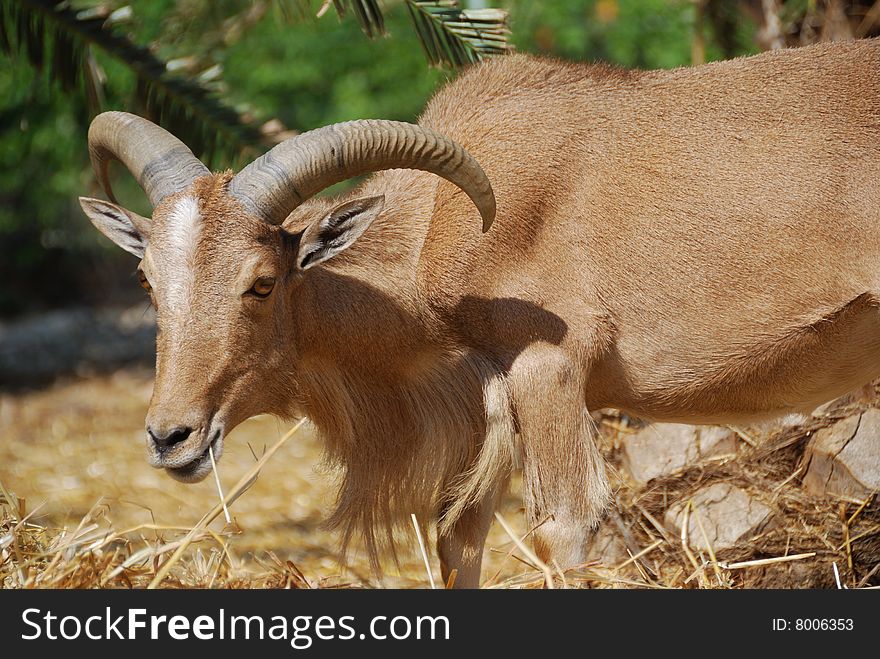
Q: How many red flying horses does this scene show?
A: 0